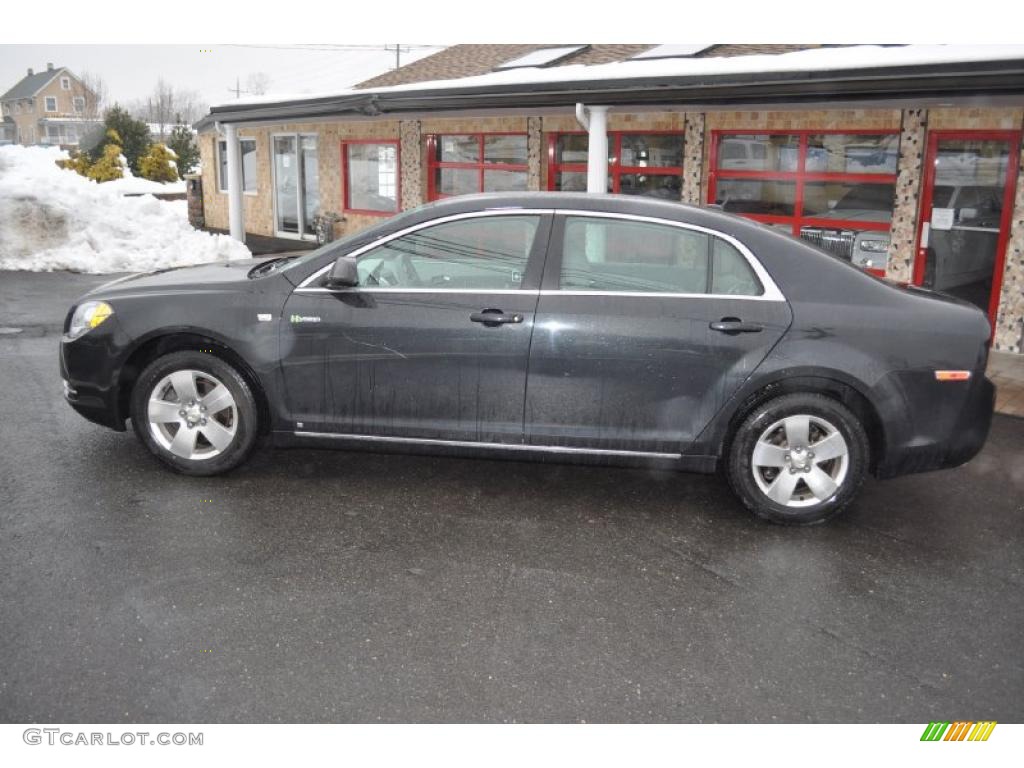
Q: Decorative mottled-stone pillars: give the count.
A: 5